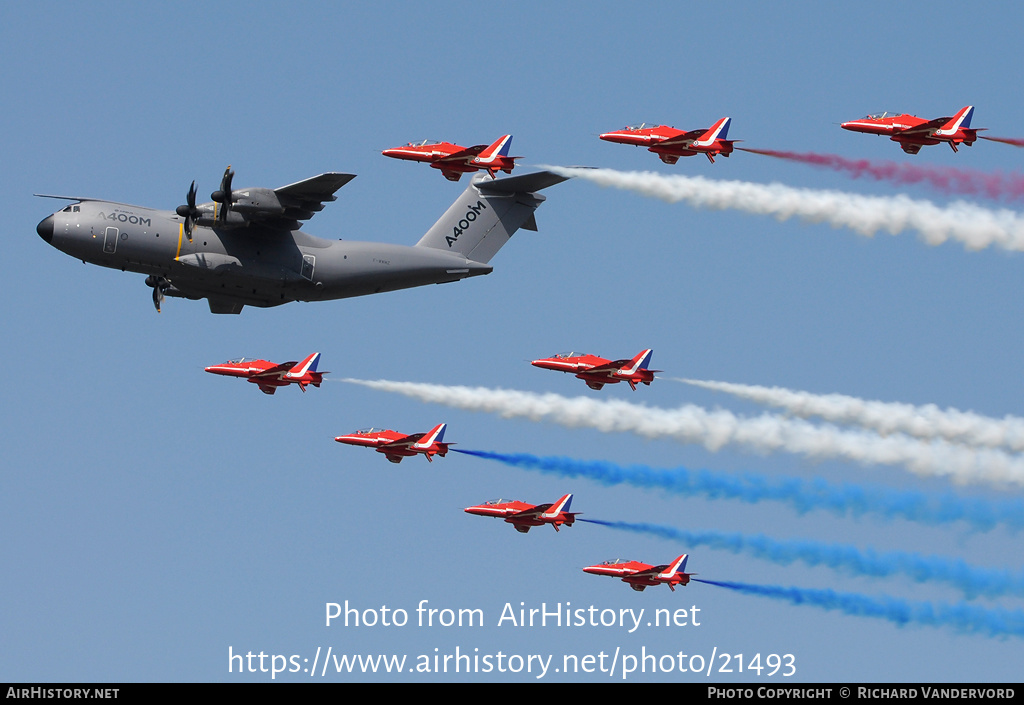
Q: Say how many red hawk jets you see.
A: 8